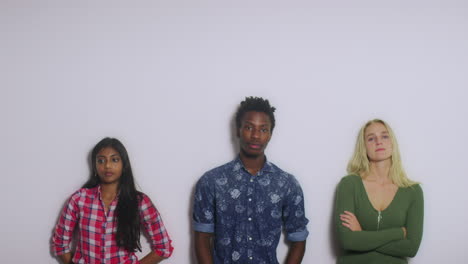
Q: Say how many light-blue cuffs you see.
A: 2